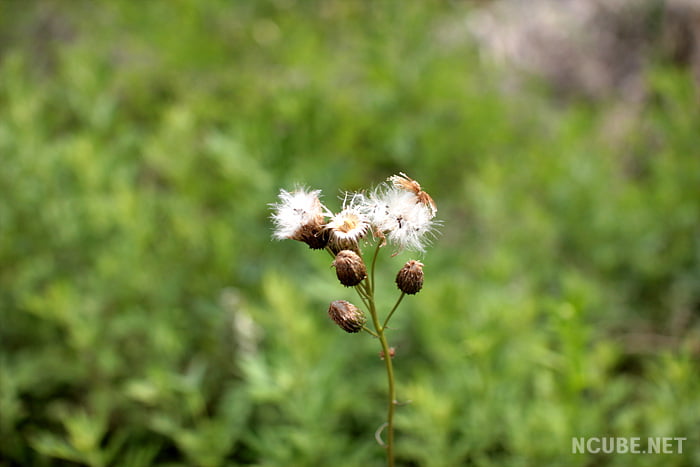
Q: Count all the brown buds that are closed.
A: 3